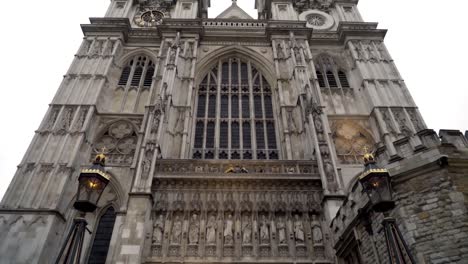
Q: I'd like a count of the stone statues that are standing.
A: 10